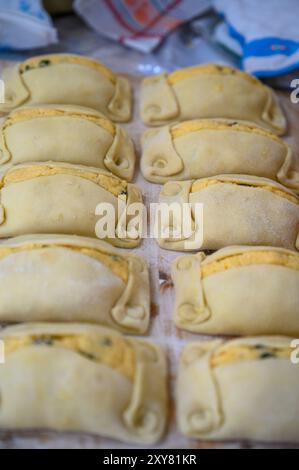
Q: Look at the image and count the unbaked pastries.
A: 10